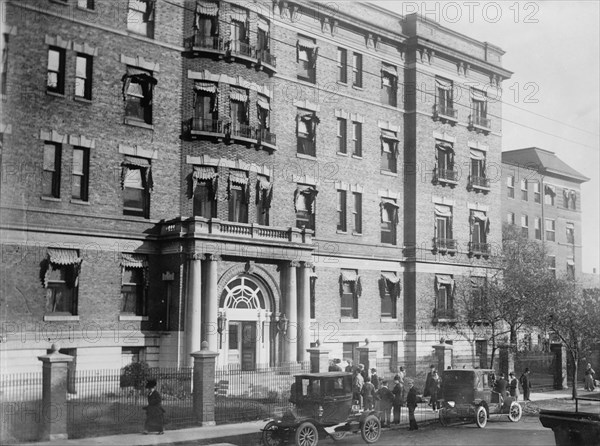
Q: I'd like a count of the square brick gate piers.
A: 7